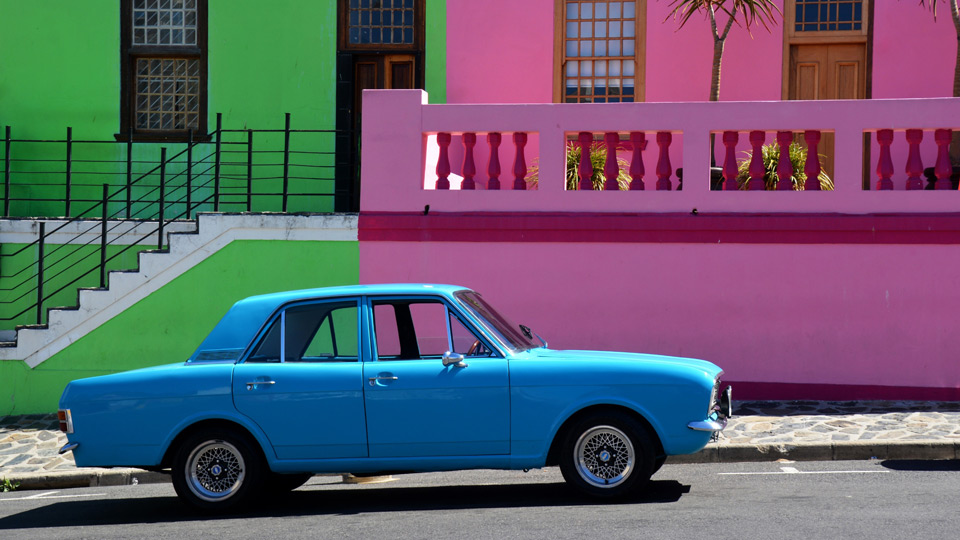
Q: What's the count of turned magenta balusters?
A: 15